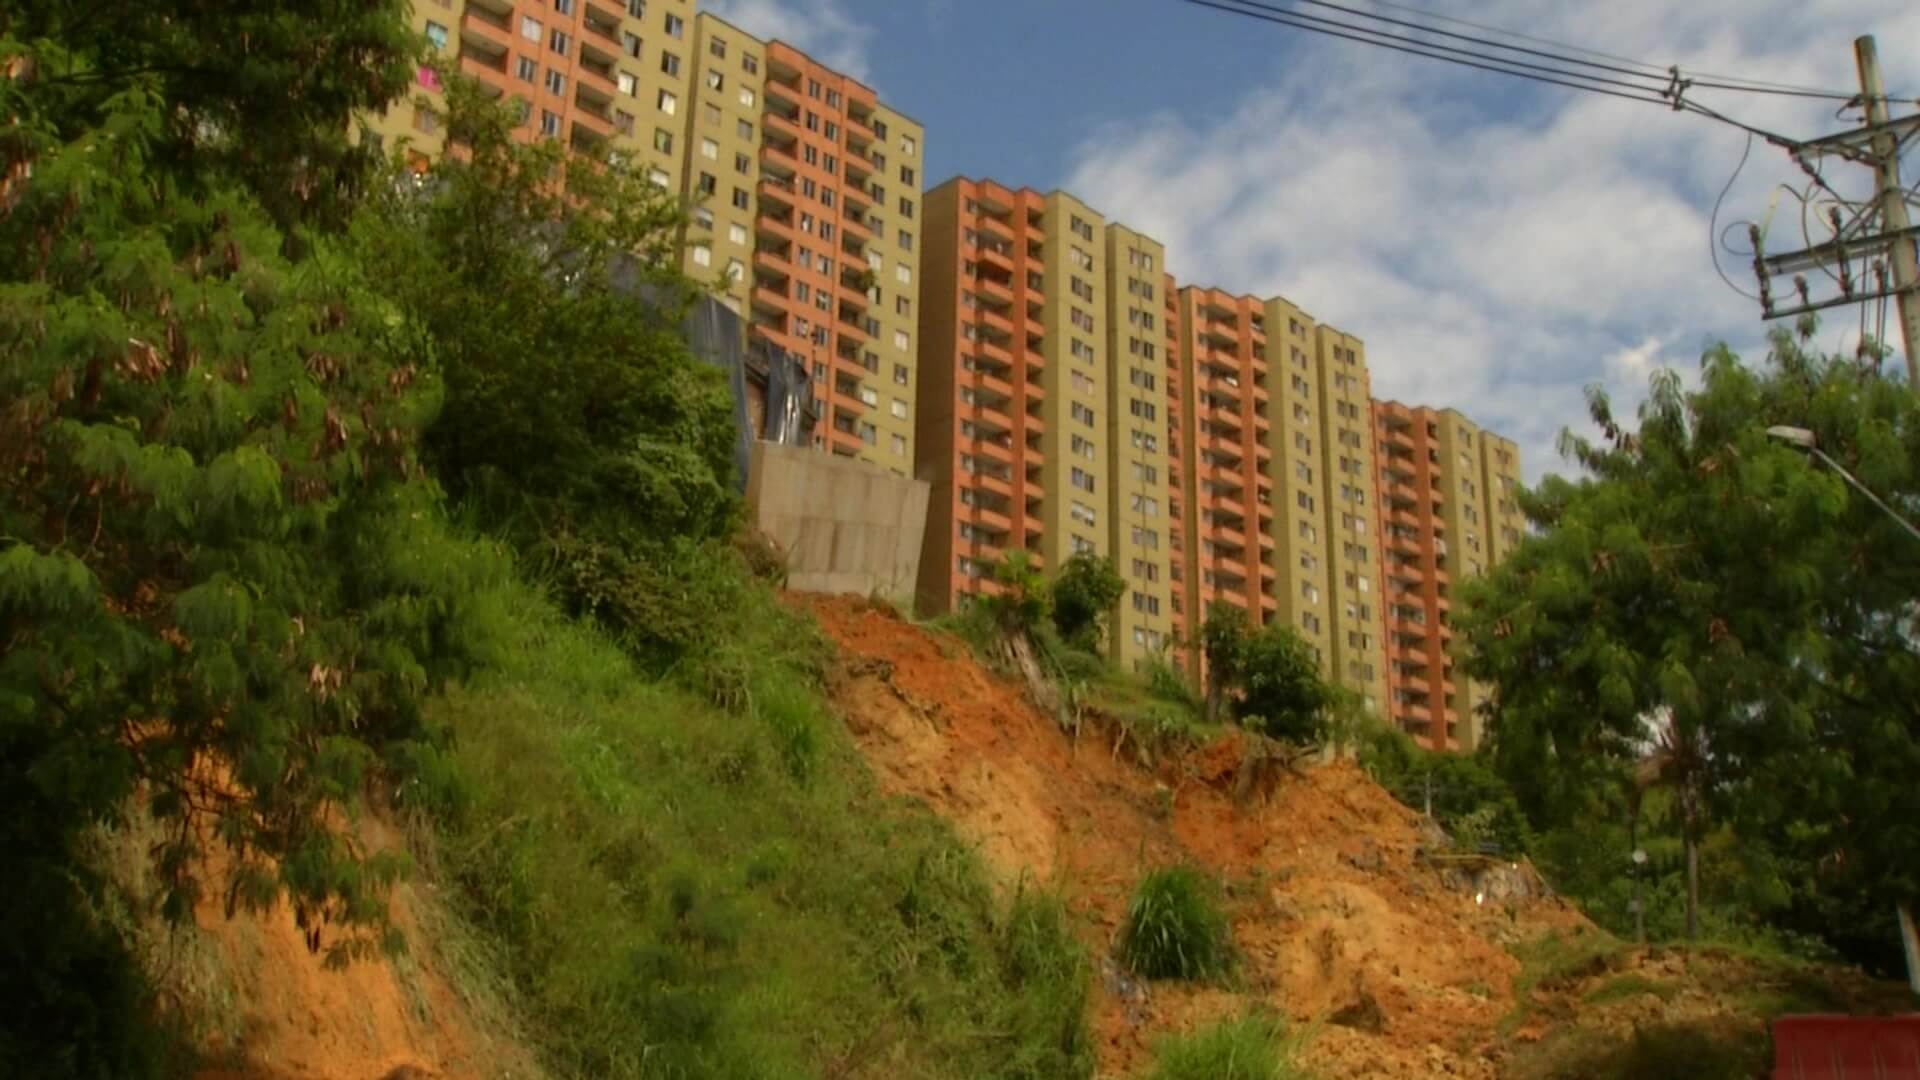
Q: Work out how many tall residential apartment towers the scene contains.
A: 5